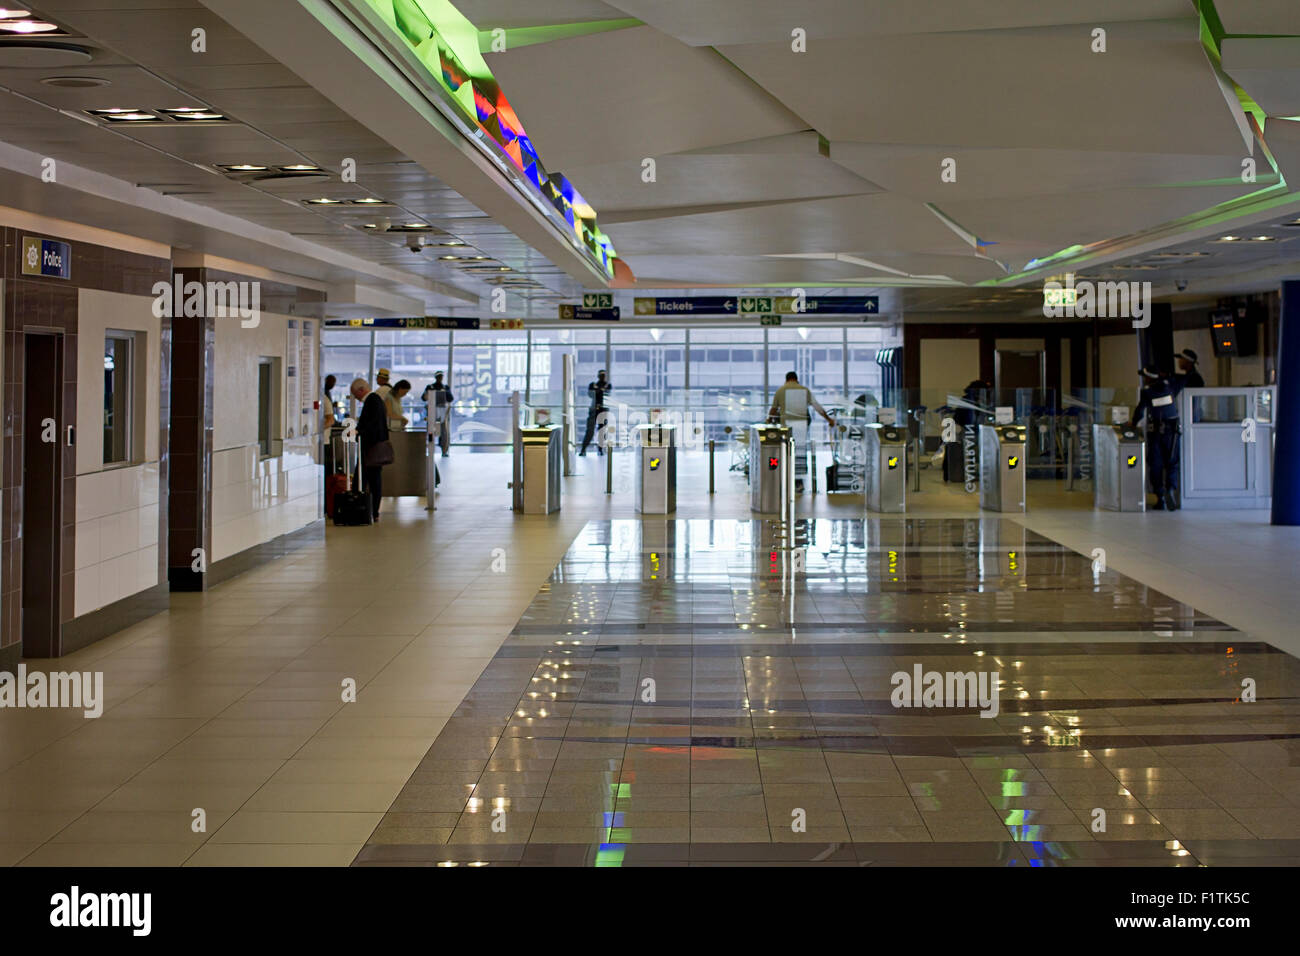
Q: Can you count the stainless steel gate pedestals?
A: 6